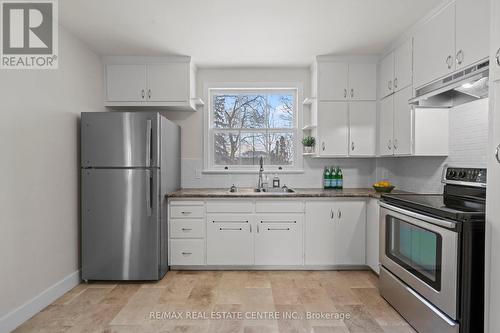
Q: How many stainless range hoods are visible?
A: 1